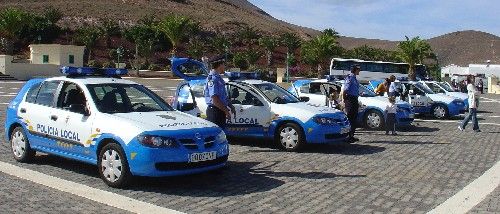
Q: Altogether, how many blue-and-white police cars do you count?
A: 5